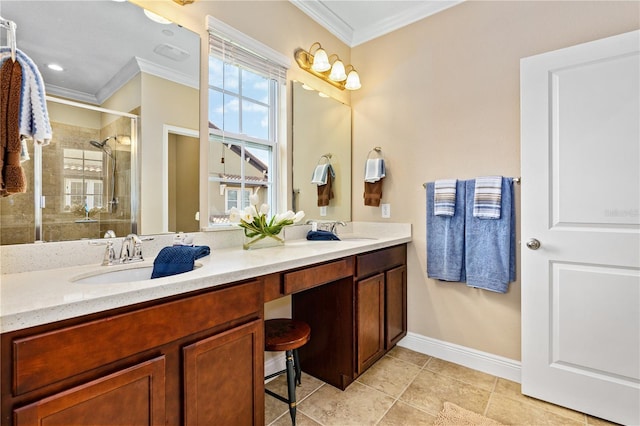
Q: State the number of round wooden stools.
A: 1